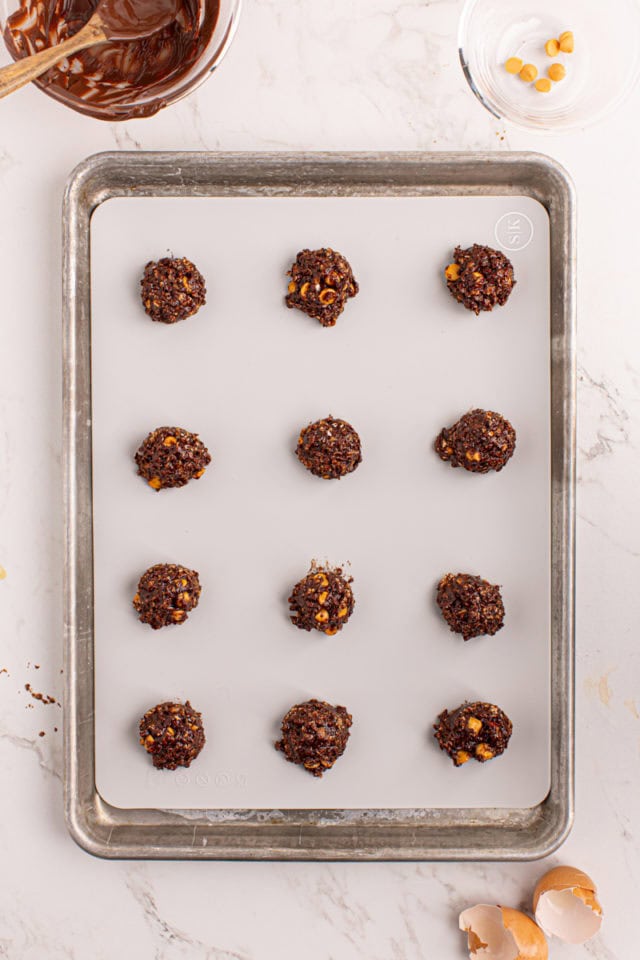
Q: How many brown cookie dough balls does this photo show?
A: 12